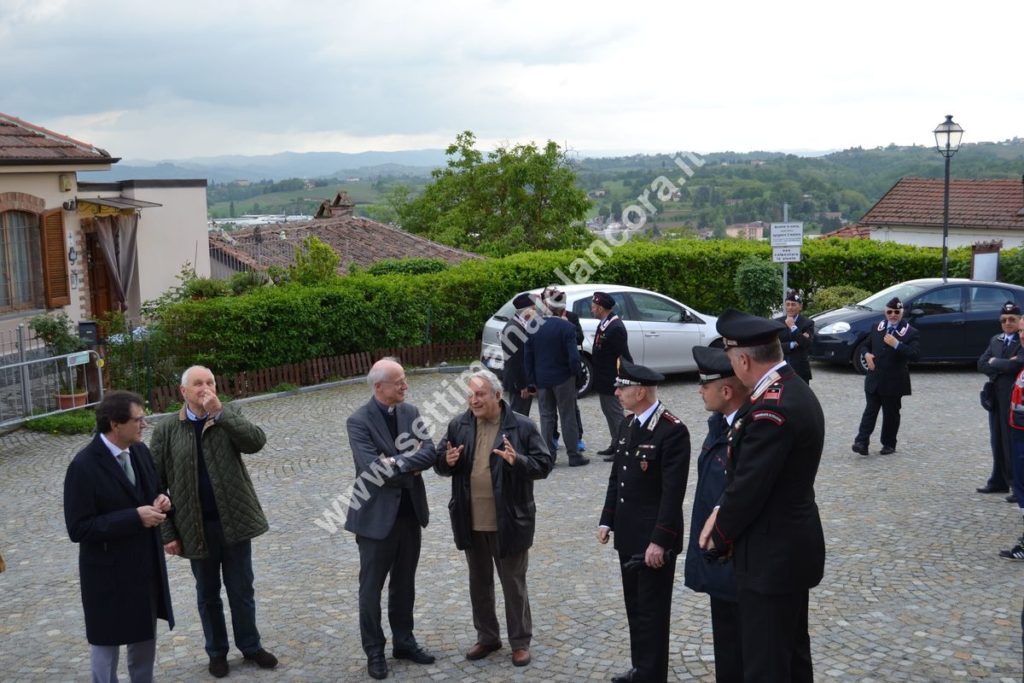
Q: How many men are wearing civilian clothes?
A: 4